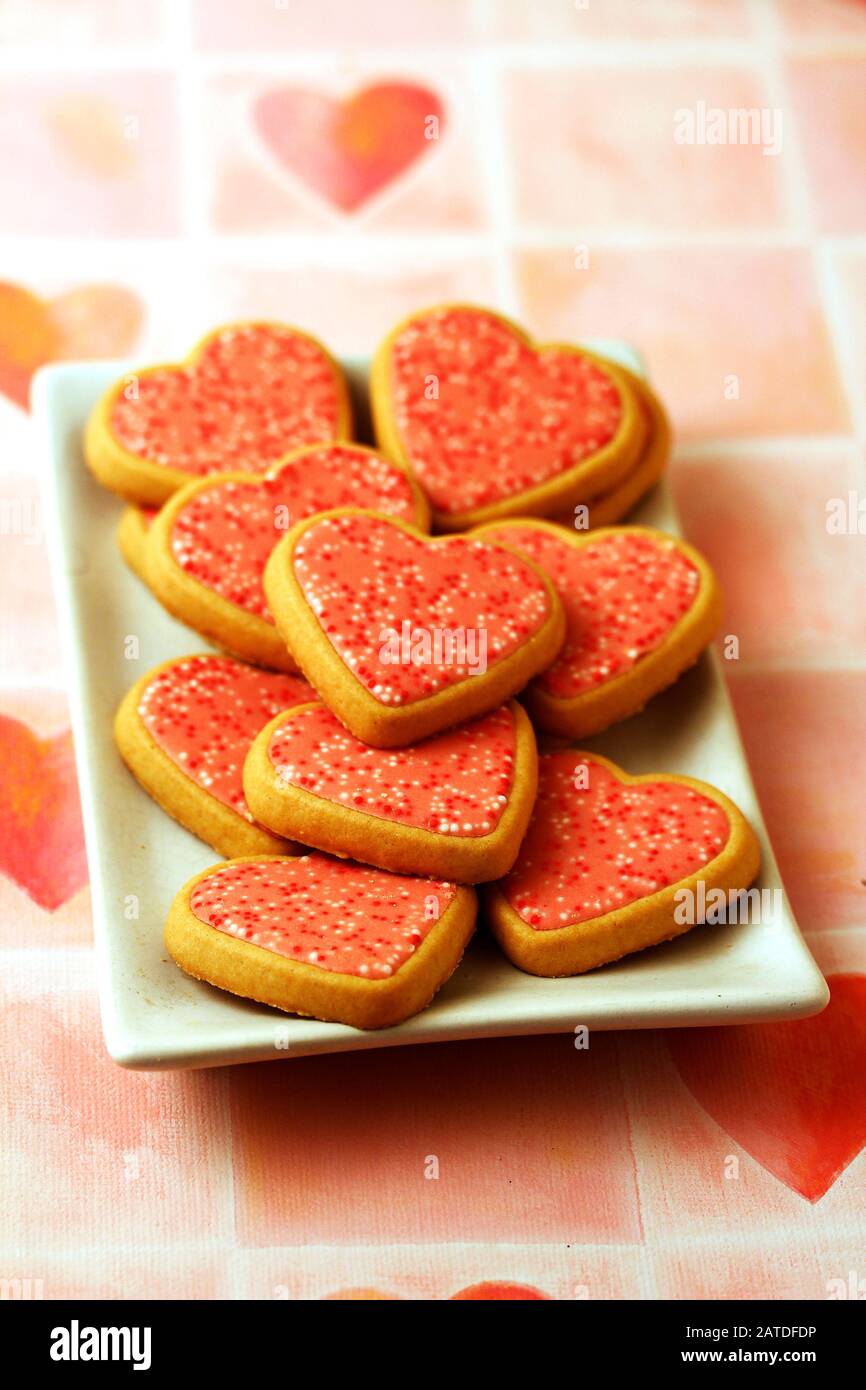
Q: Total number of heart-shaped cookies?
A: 11